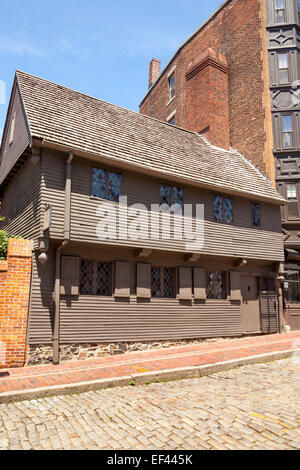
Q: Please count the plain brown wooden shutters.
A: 6